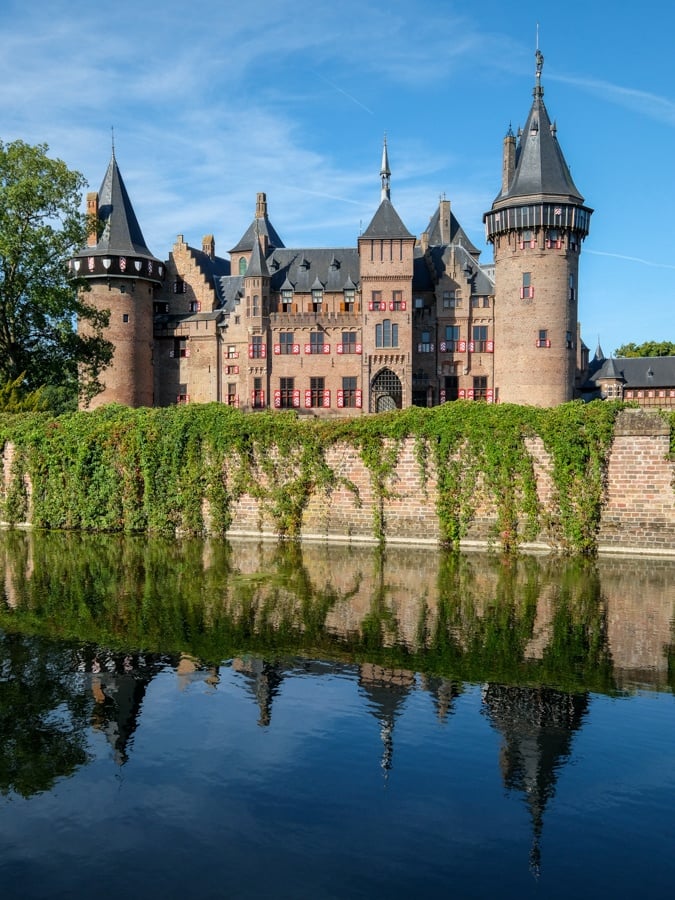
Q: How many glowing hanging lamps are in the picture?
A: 0